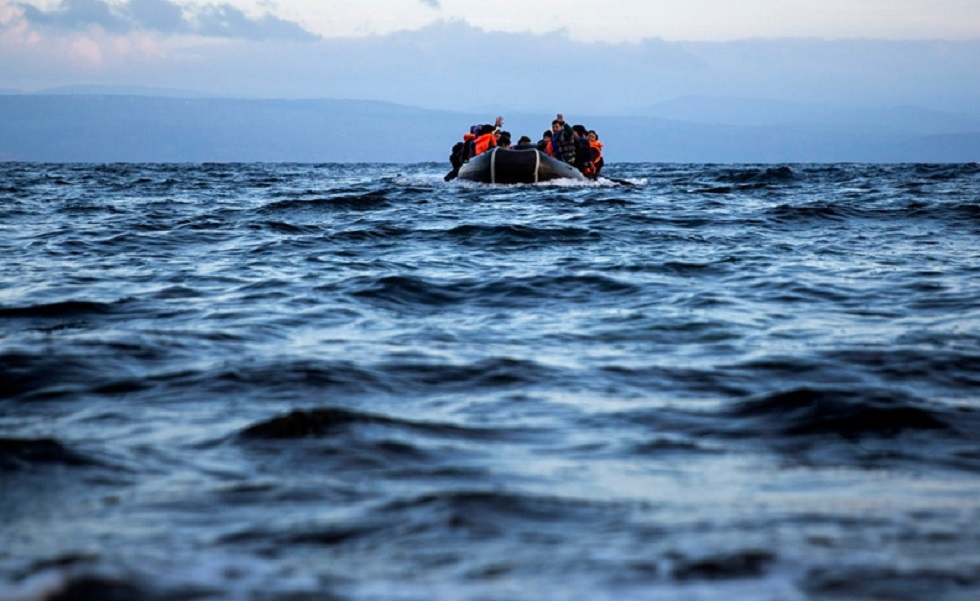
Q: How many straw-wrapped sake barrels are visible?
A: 0